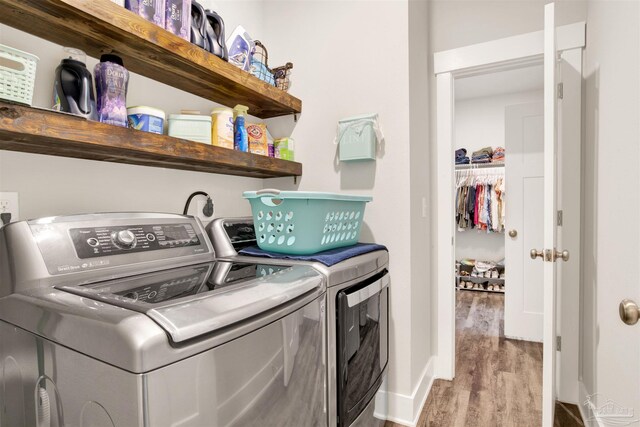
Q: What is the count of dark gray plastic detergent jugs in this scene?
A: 3